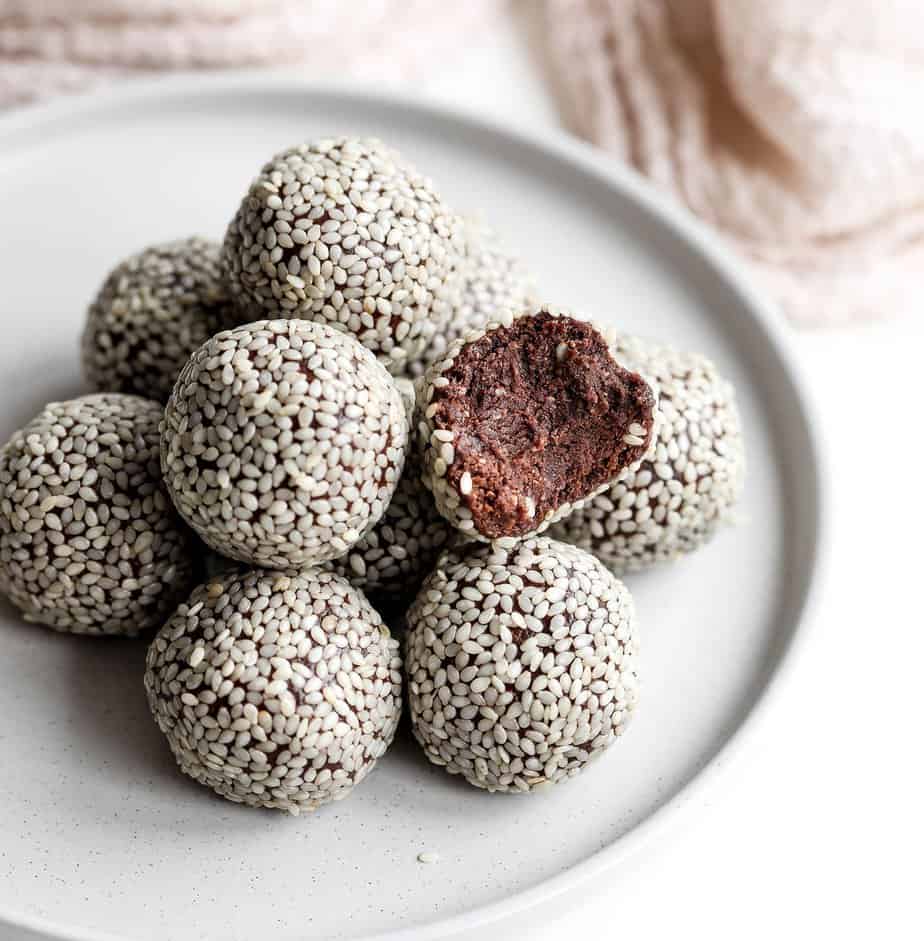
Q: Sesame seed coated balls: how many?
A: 10